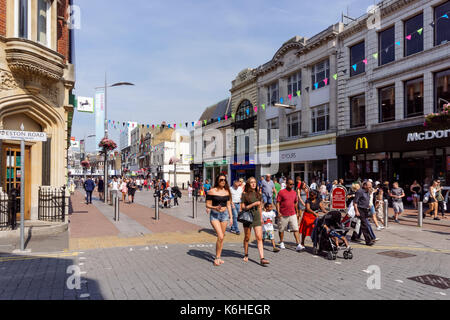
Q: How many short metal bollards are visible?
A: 5